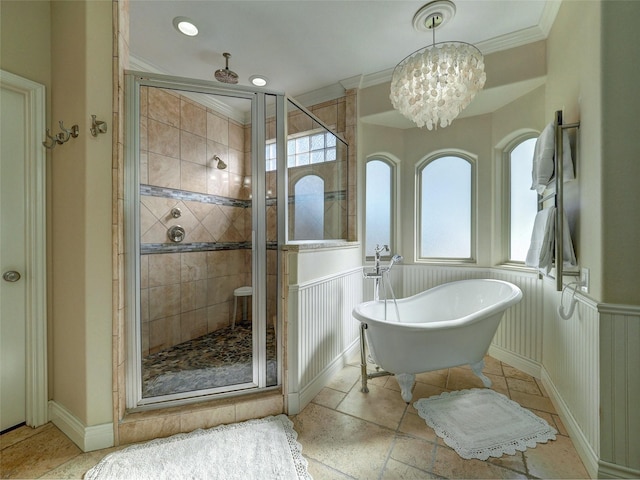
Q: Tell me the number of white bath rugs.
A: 2